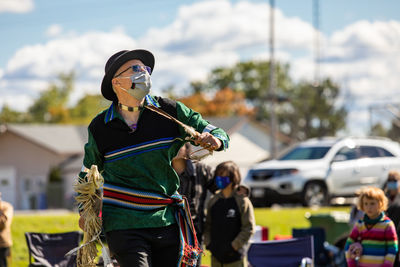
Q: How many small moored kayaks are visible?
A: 0